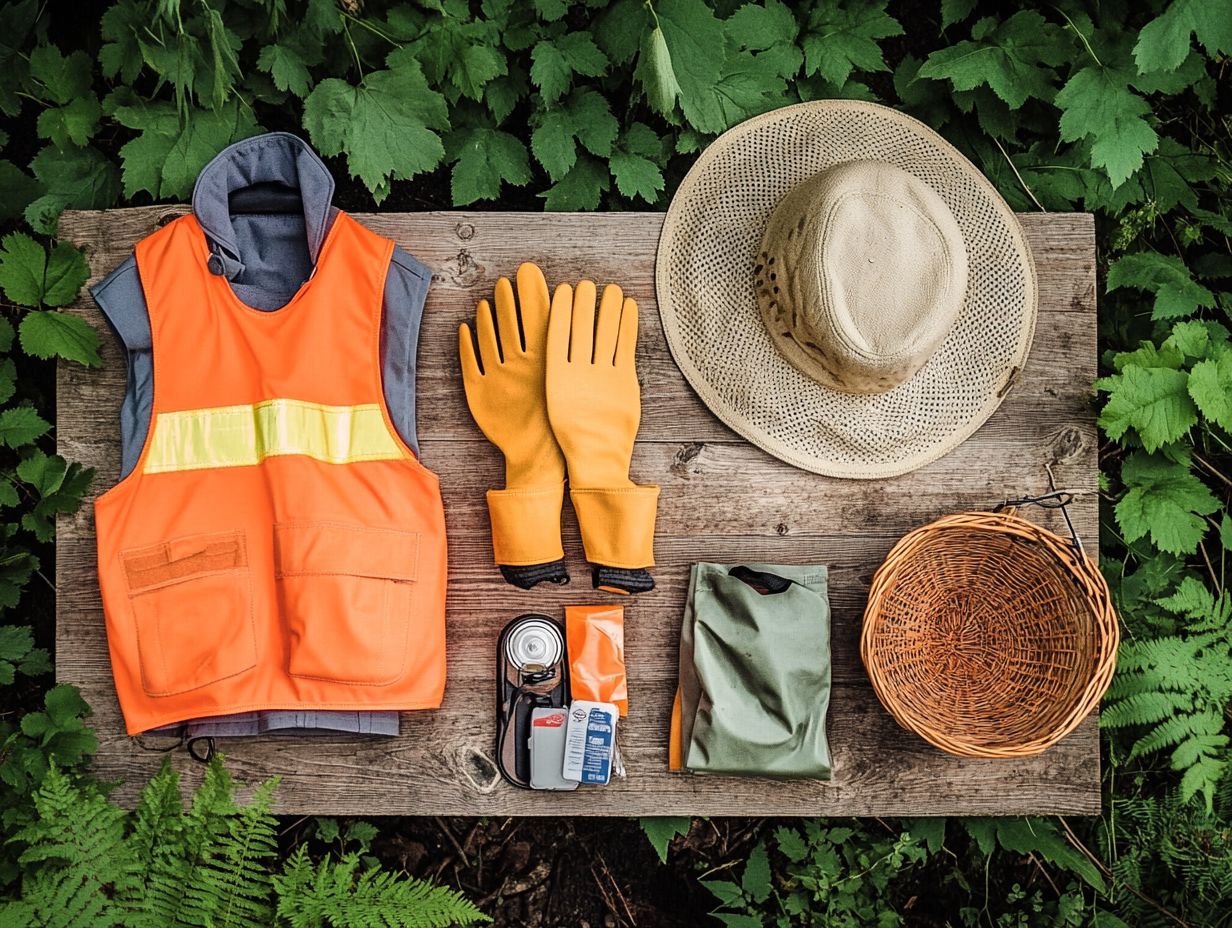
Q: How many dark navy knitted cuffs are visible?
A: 2